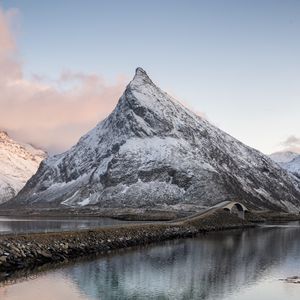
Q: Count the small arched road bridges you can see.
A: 1